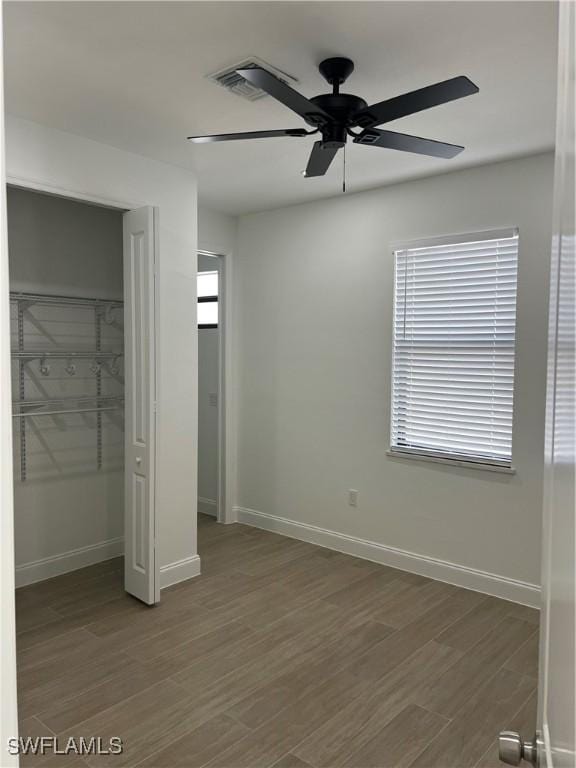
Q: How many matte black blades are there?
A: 5